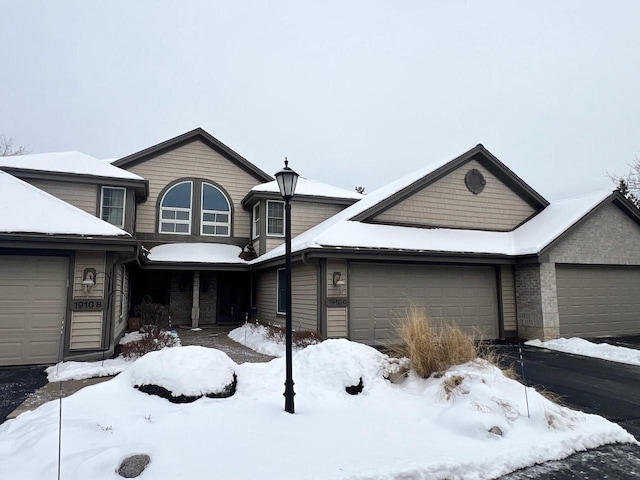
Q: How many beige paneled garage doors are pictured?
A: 3